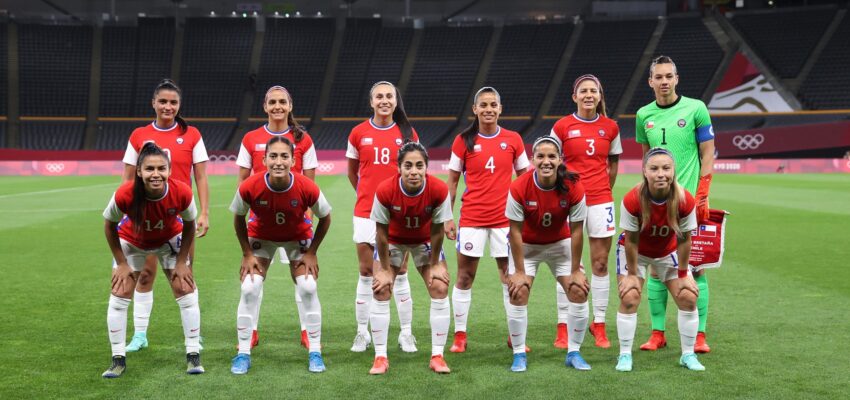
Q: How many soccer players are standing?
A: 6